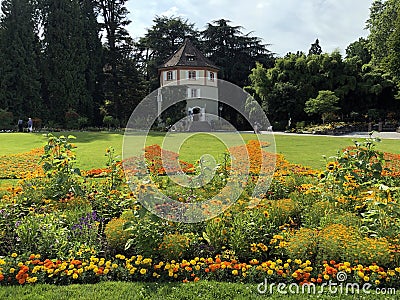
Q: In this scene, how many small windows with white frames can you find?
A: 4